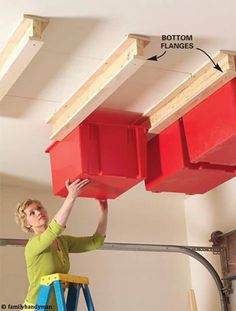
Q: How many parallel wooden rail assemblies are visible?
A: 3